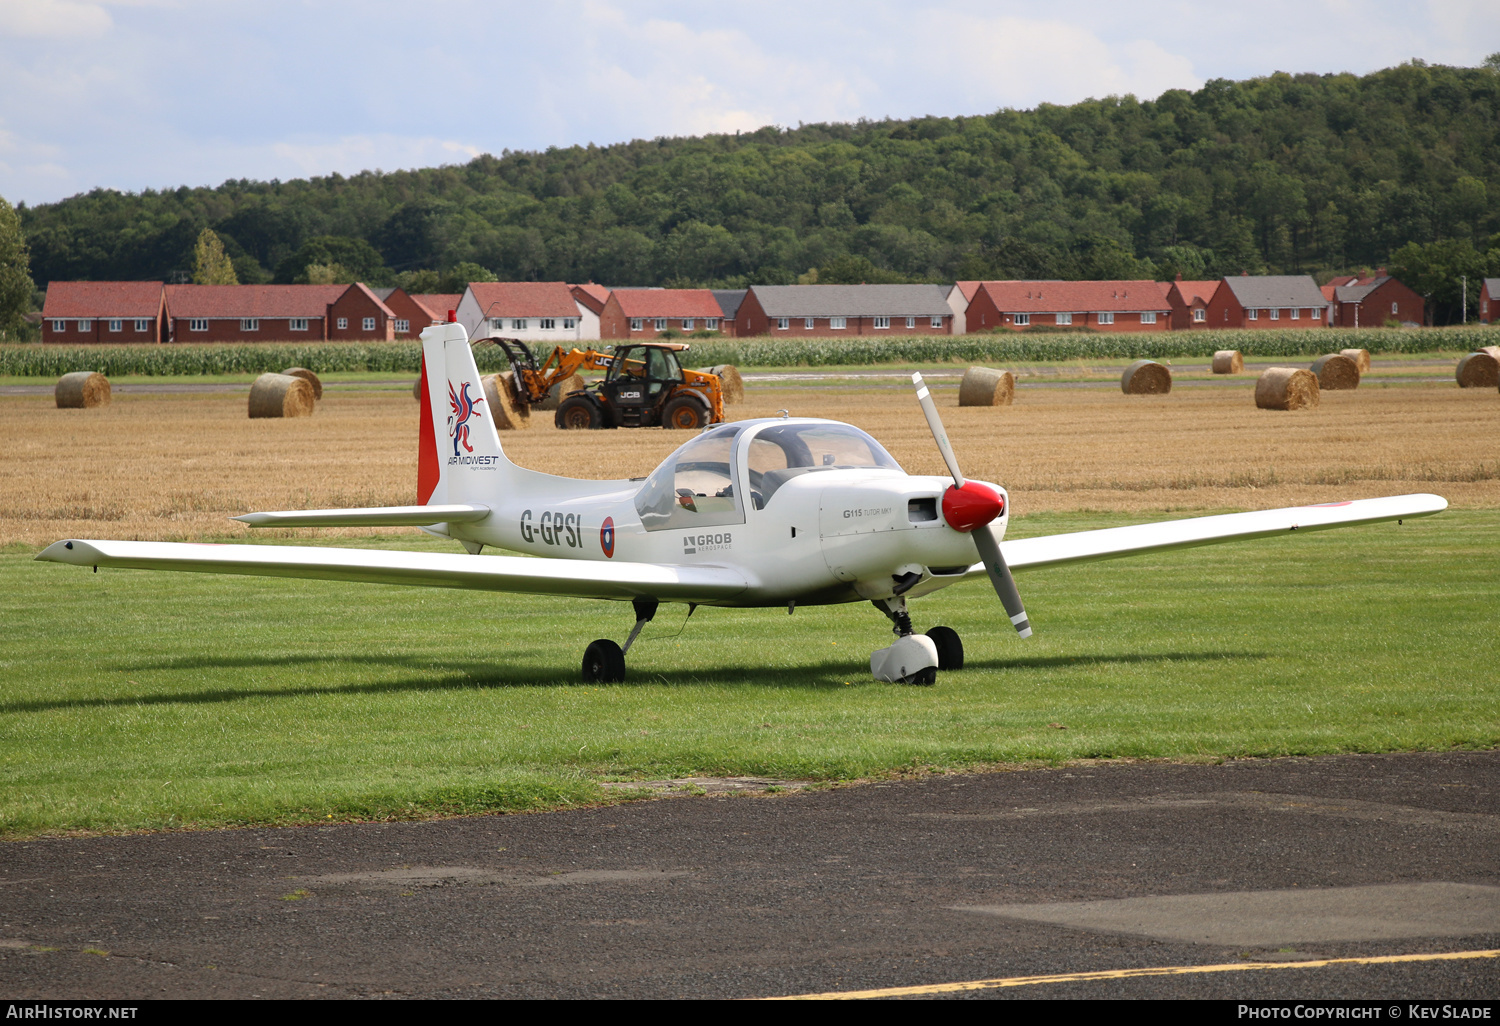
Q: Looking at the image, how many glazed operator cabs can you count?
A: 1